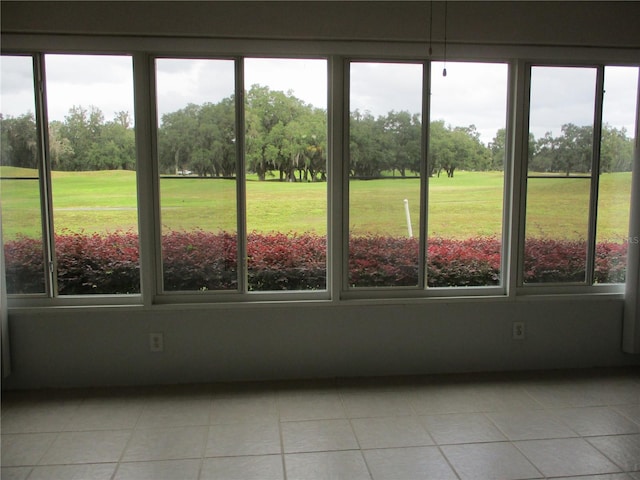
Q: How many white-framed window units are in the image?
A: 4